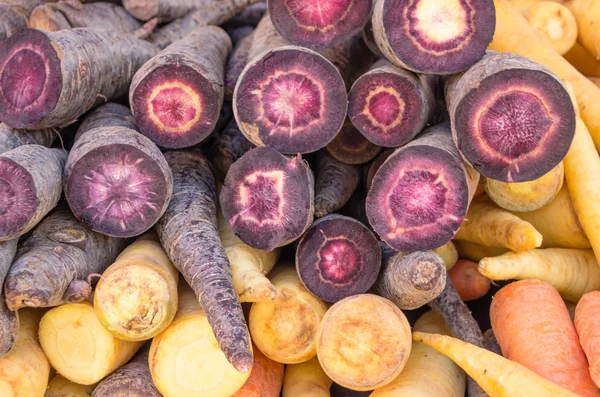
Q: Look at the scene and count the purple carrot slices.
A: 12